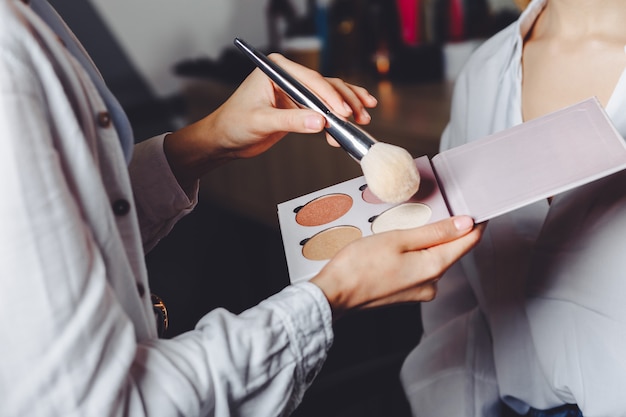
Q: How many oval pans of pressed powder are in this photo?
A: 4